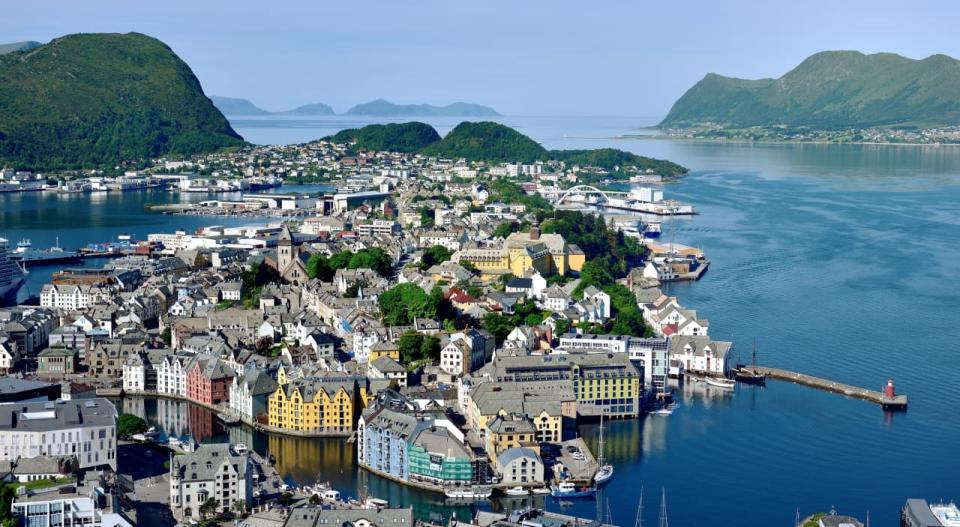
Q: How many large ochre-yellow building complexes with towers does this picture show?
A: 1